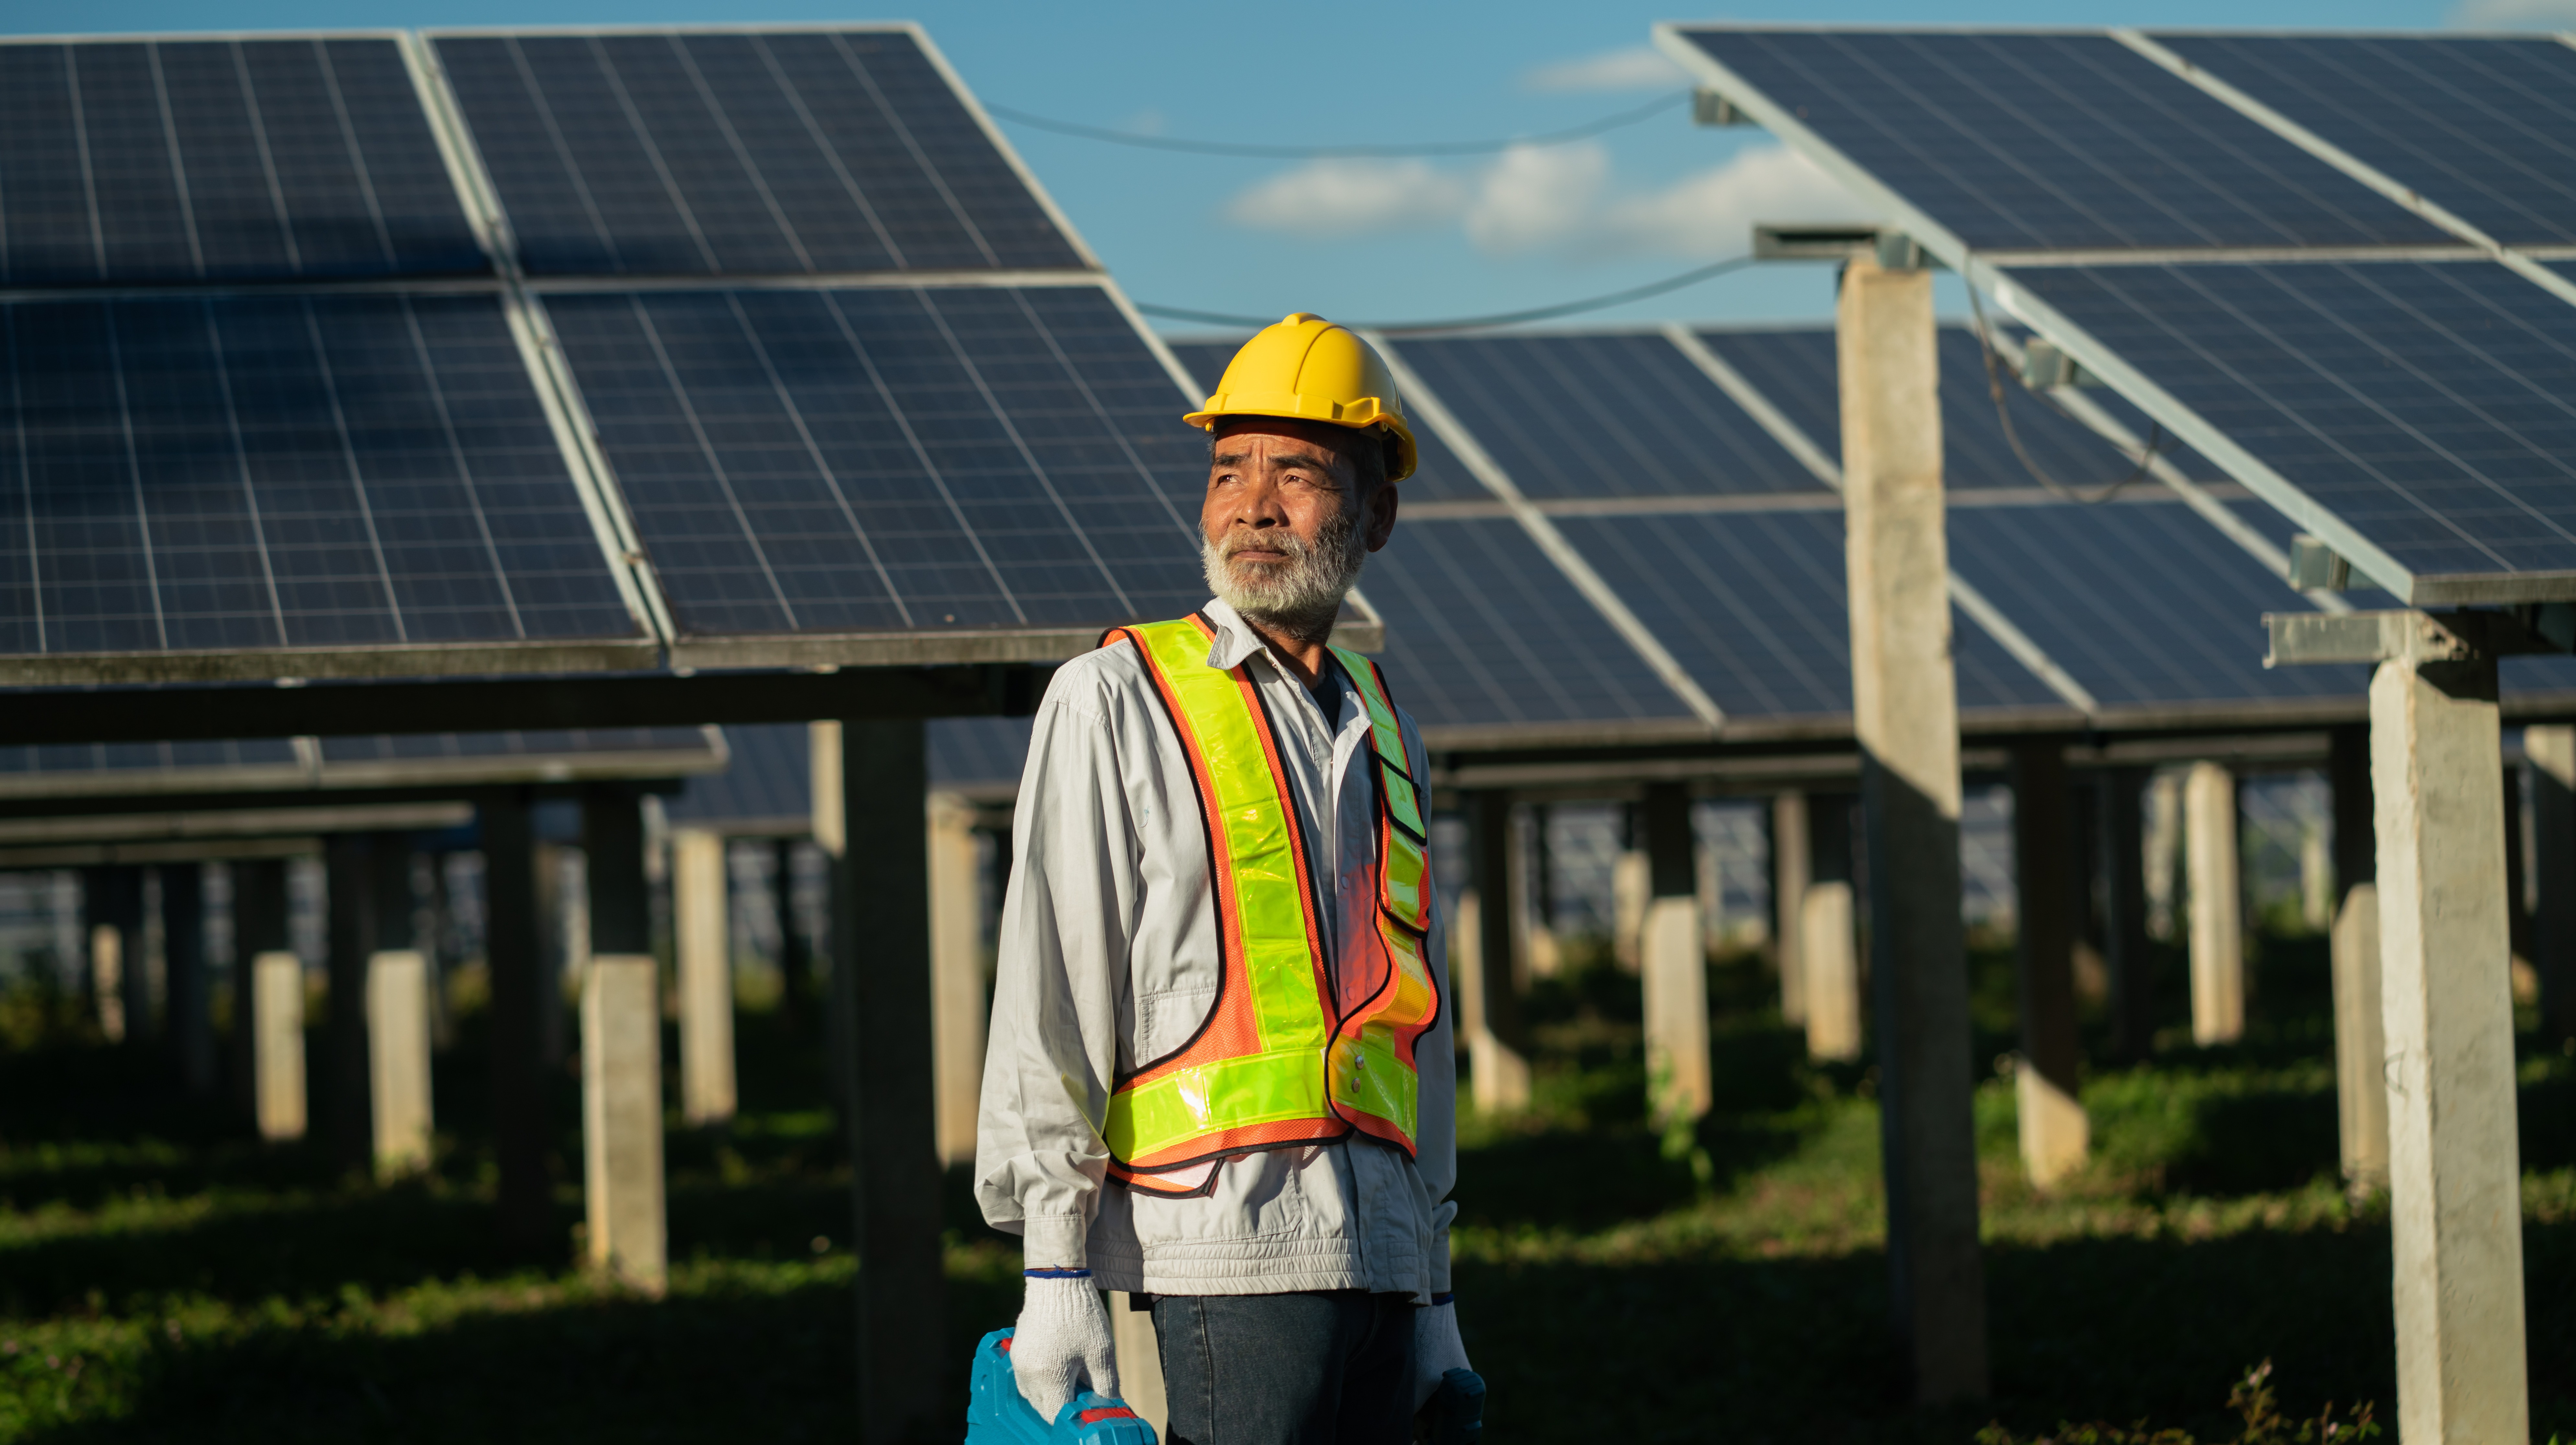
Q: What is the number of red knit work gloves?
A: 0